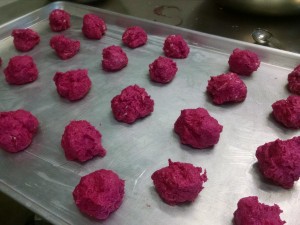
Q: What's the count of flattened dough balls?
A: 0